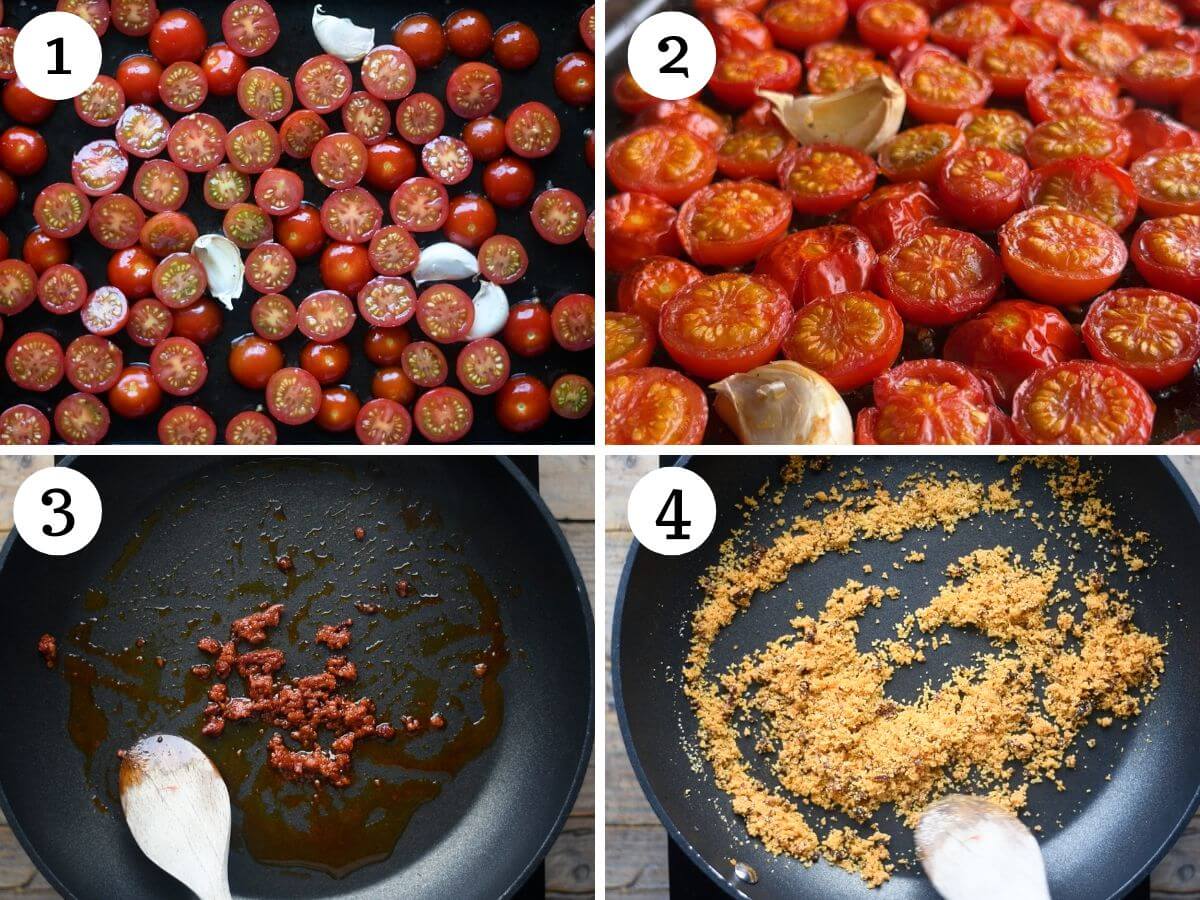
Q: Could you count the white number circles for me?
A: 4